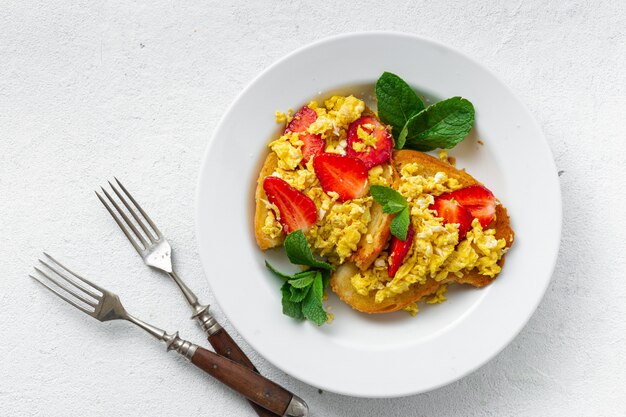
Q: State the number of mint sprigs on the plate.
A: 3